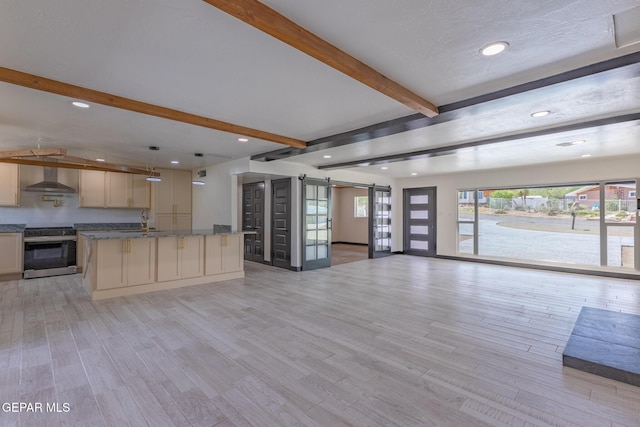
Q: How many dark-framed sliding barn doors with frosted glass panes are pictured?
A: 2